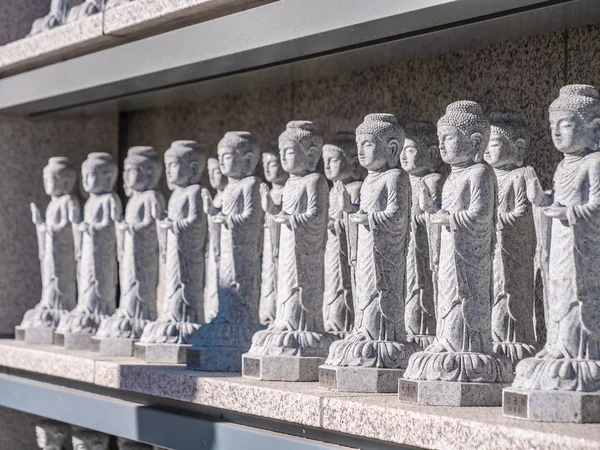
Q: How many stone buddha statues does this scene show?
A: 14